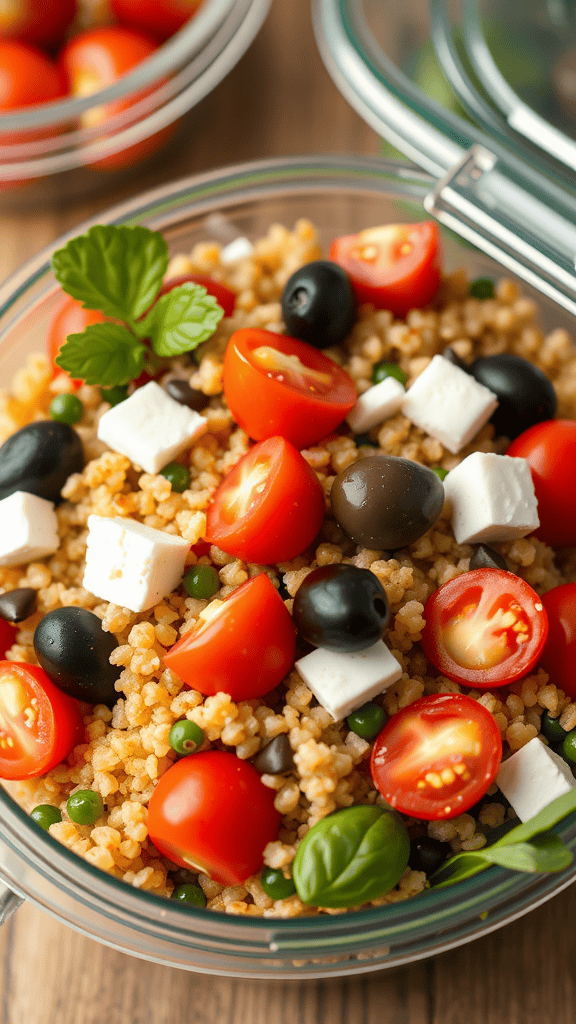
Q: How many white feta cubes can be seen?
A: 9